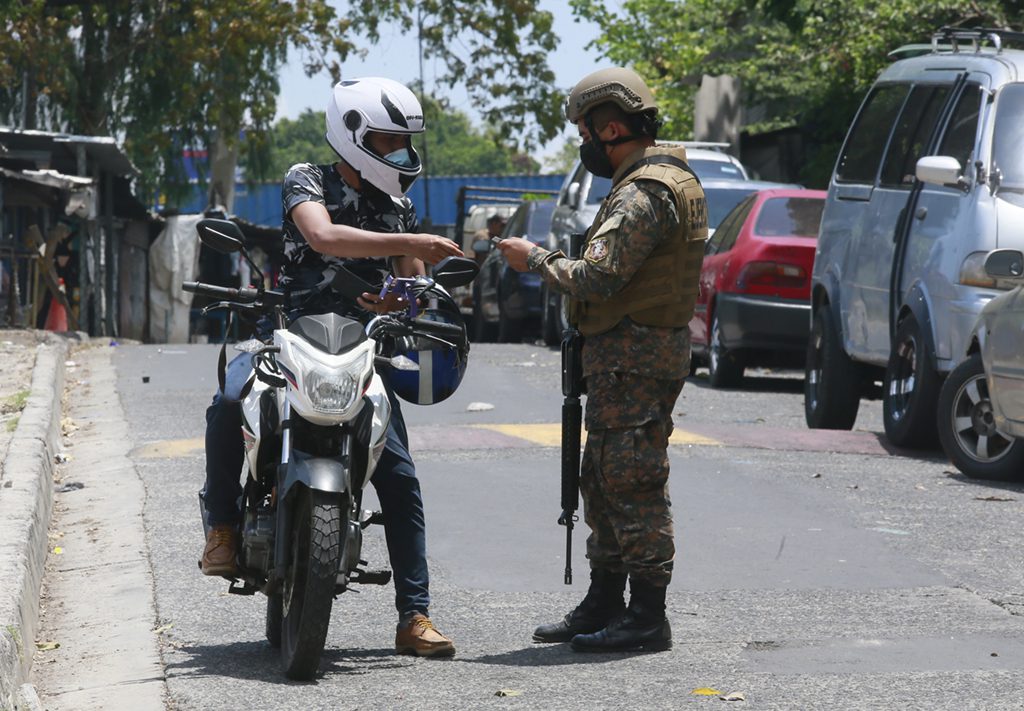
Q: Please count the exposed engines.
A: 1